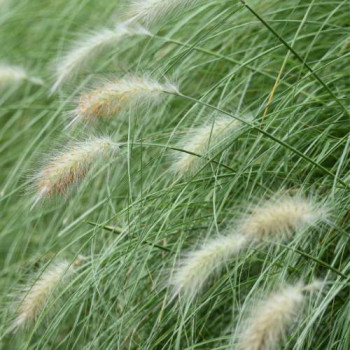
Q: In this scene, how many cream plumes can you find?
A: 10